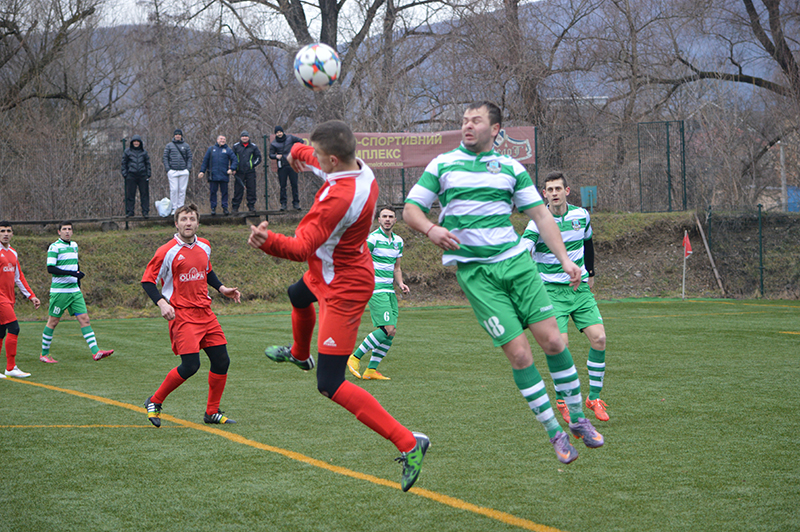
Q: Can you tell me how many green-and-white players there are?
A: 4